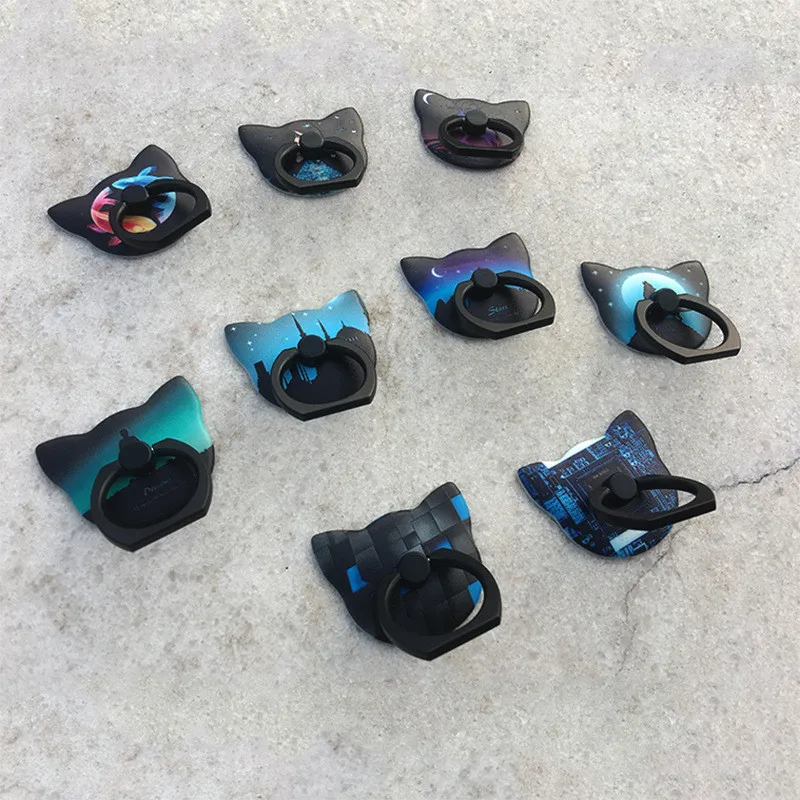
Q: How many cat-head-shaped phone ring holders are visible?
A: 9